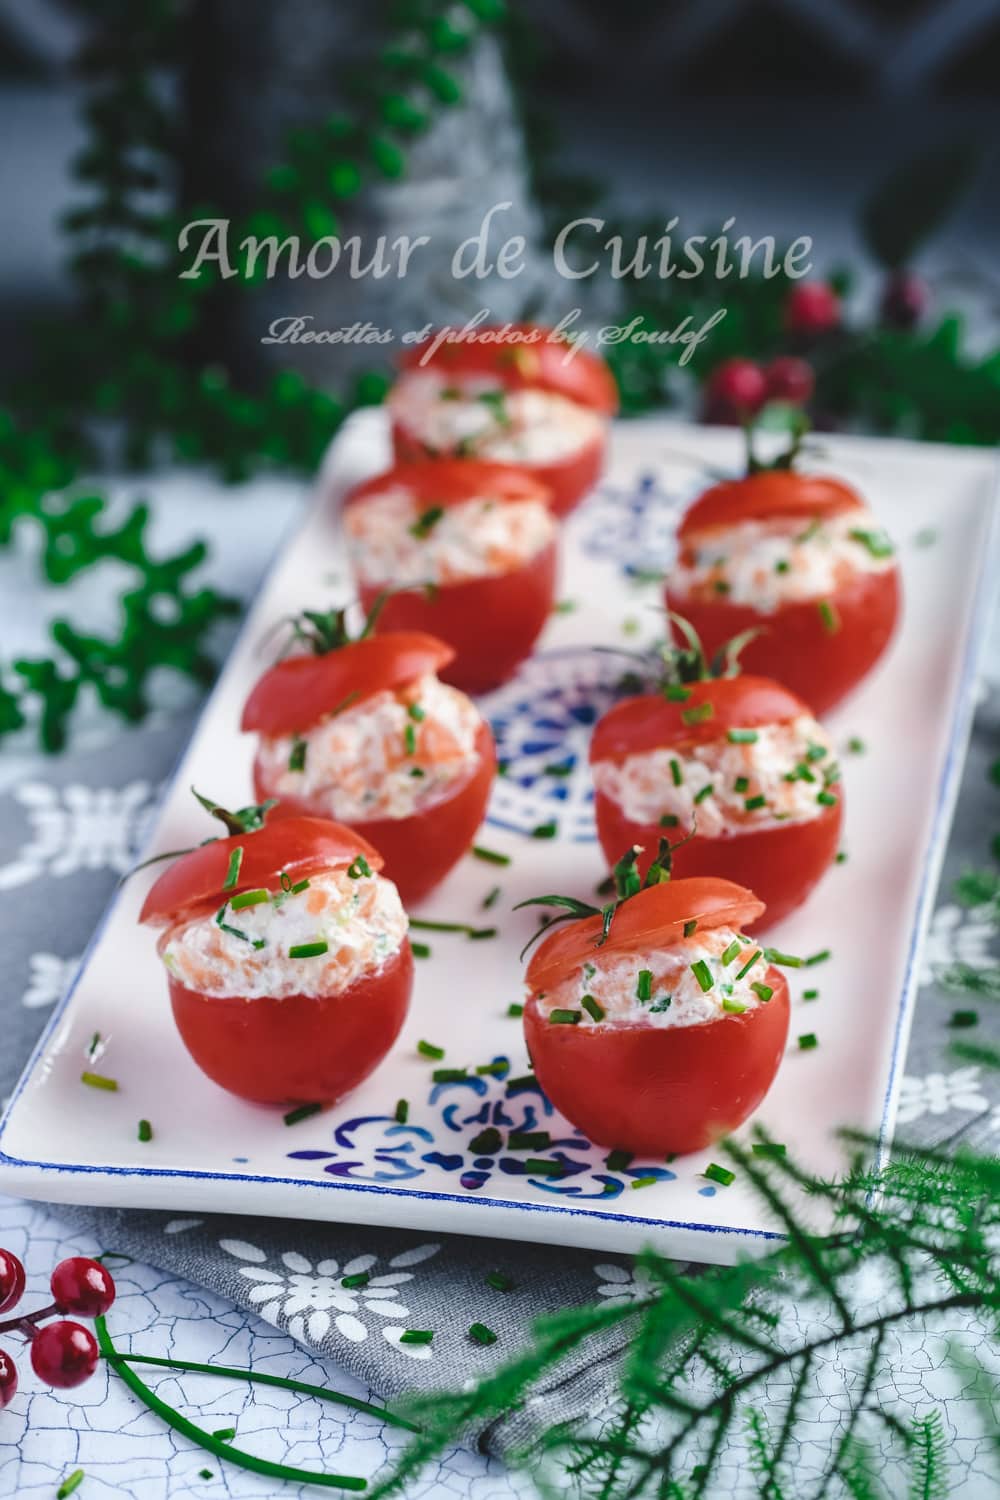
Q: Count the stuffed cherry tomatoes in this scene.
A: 7